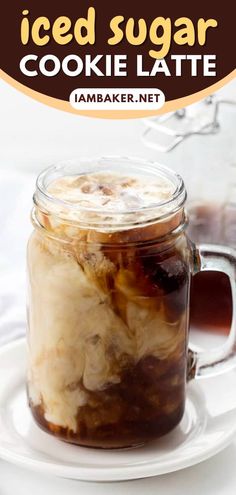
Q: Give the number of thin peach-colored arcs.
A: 1